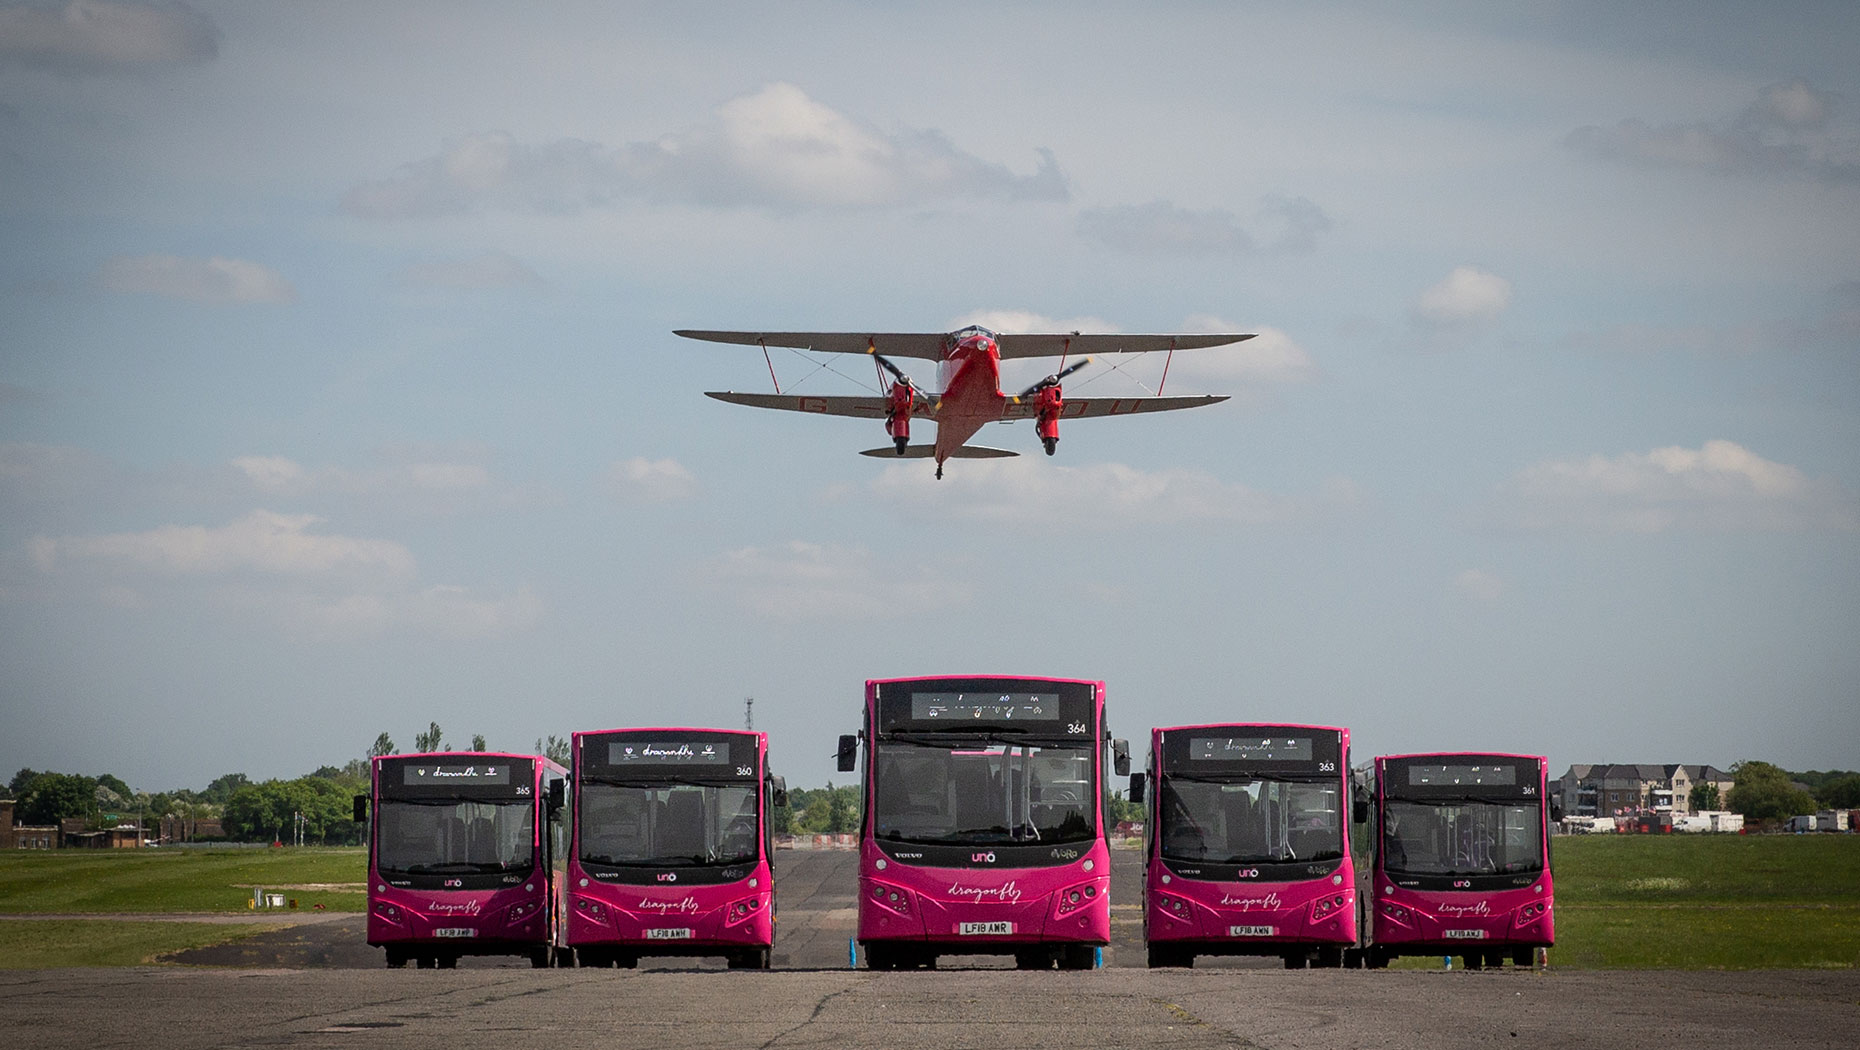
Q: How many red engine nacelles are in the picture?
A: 2